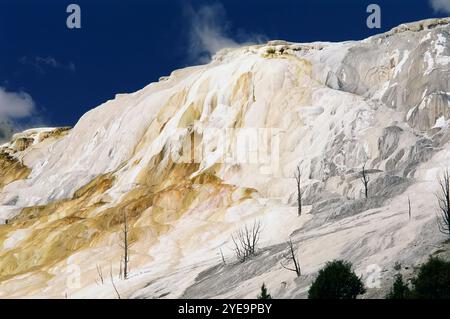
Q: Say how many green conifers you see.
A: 4